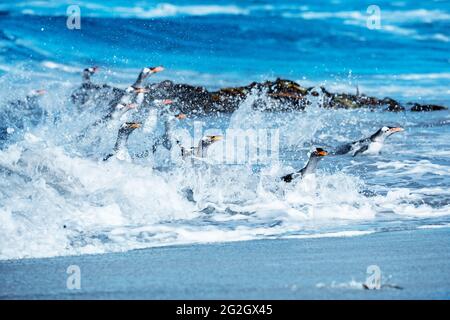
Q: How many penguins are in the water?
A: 11